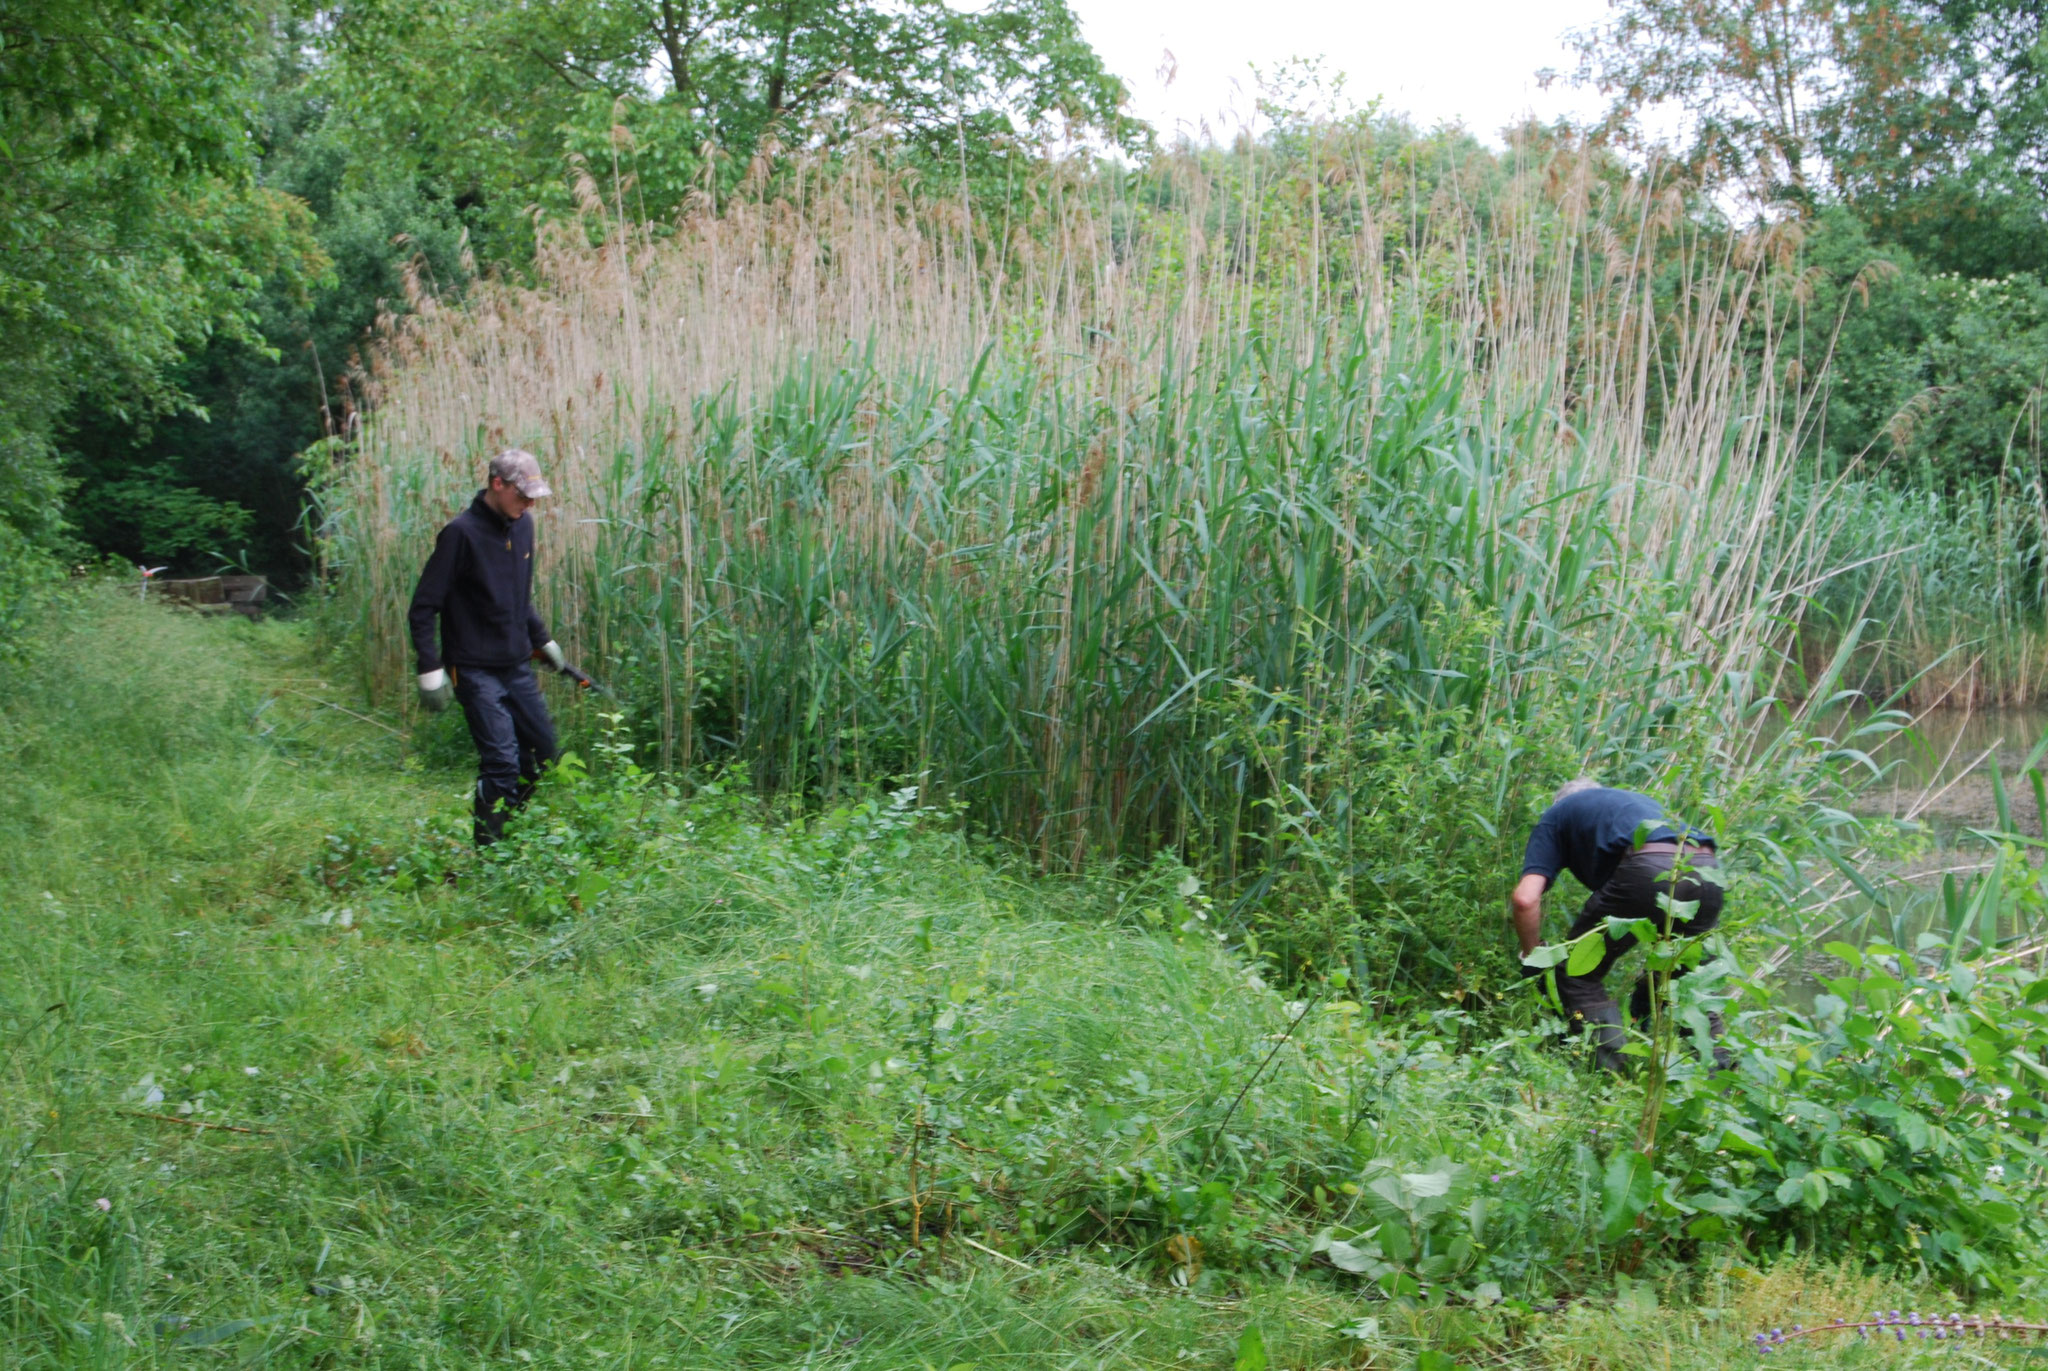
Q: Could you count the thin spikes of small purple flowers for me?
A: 1